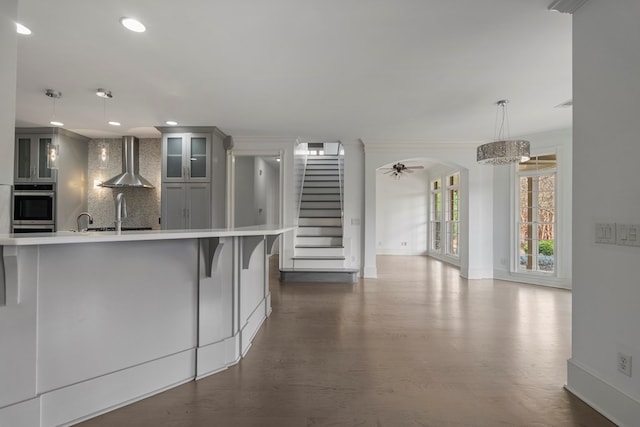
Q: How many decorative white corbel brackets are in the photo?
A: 4